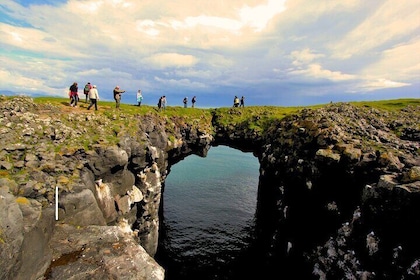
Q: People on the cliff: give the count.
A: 11